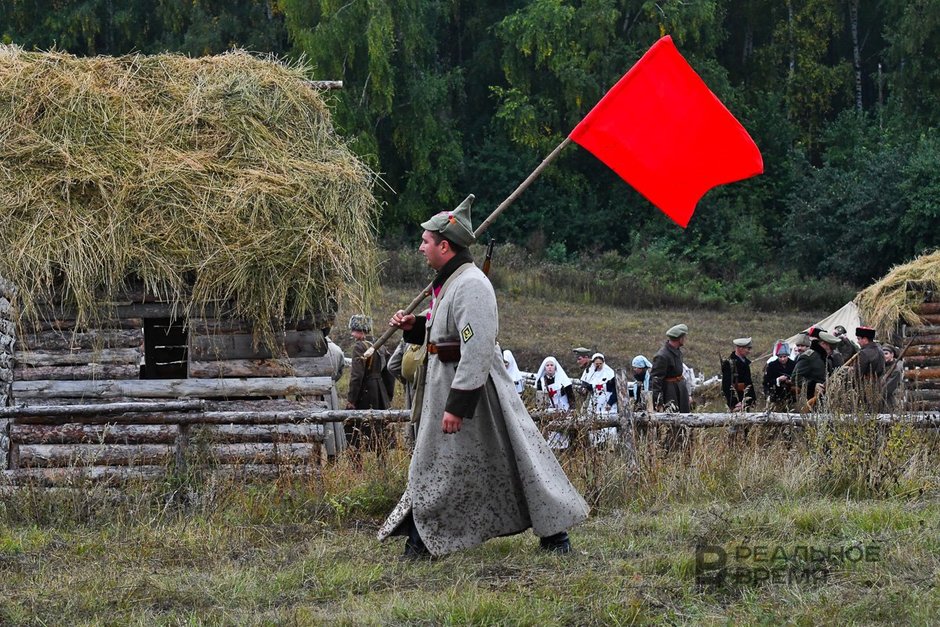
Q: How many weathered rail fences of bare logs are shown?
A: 1